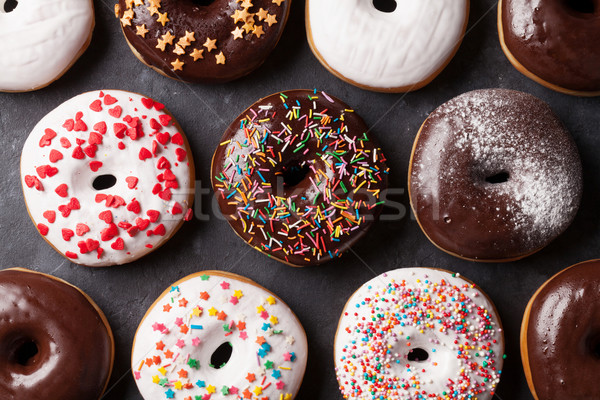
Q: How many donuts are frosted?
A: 11